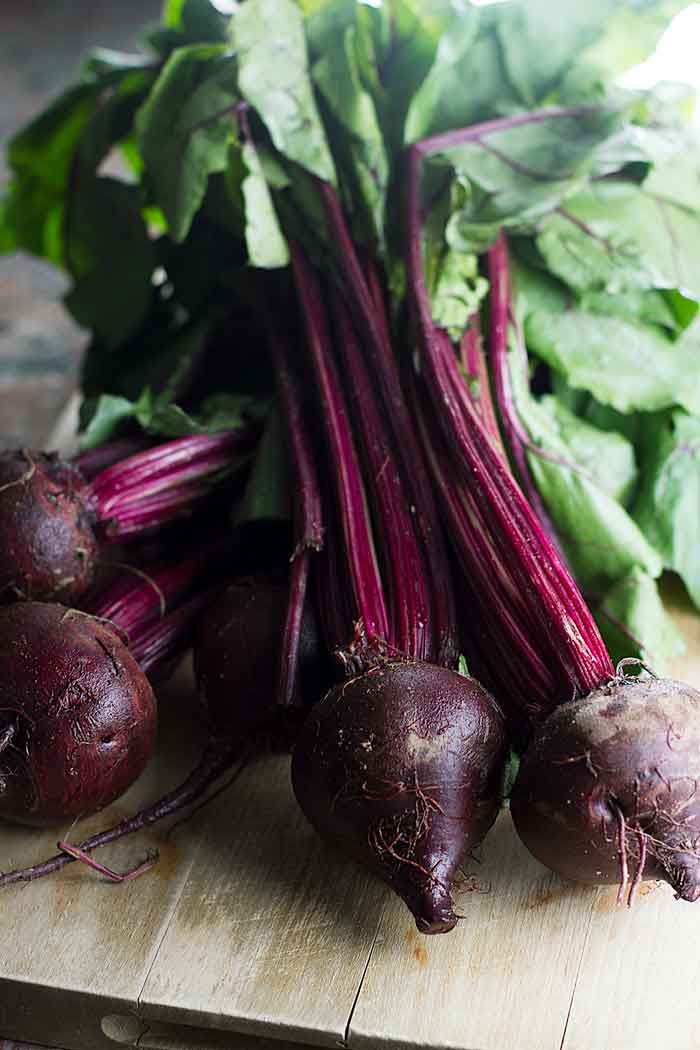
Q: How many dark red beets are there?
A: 5